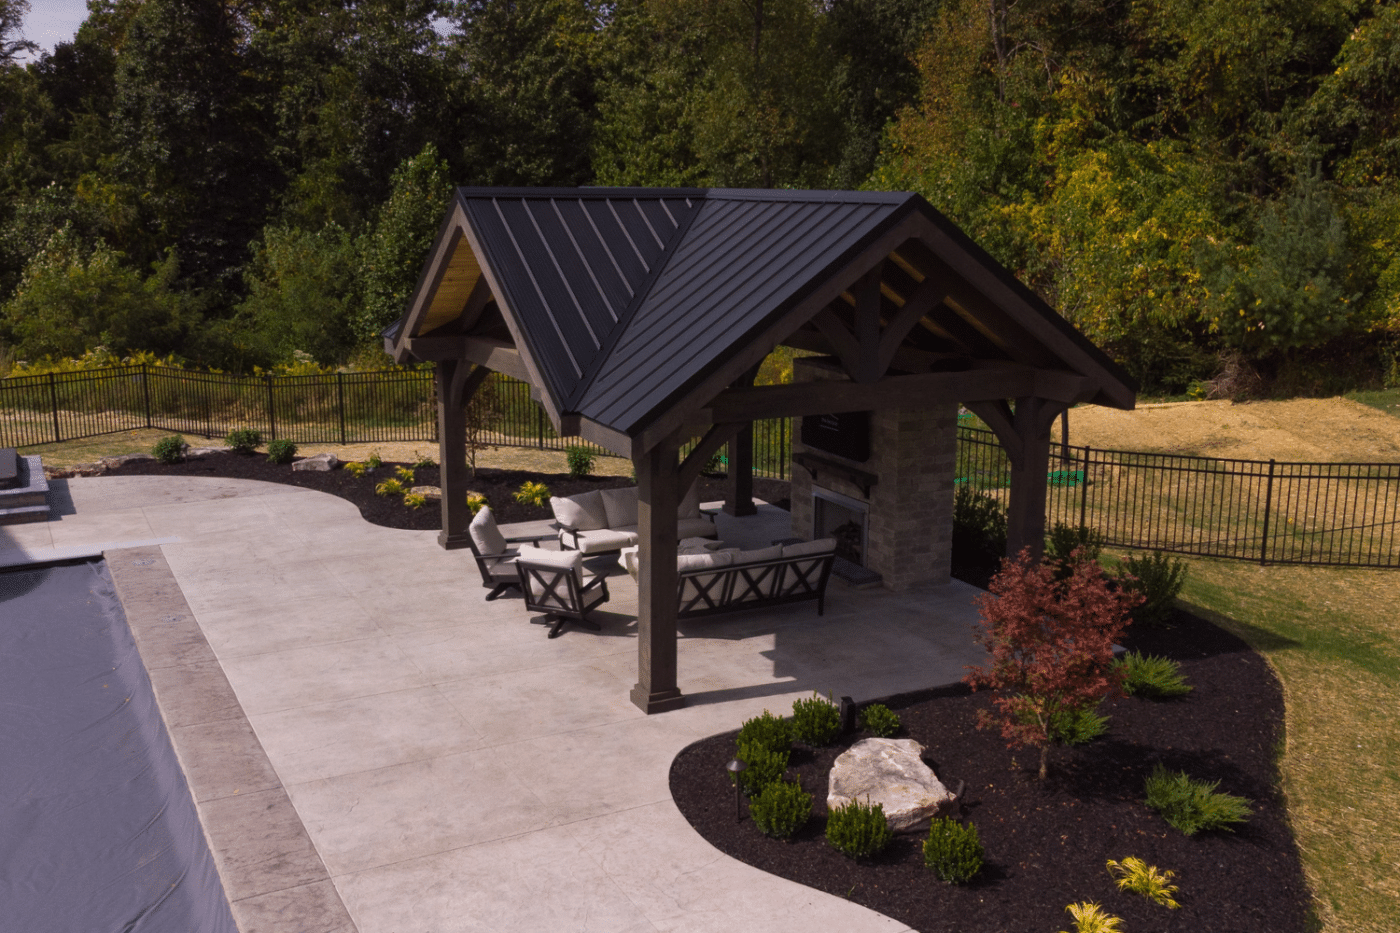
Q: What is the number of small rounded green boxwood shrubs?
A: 7